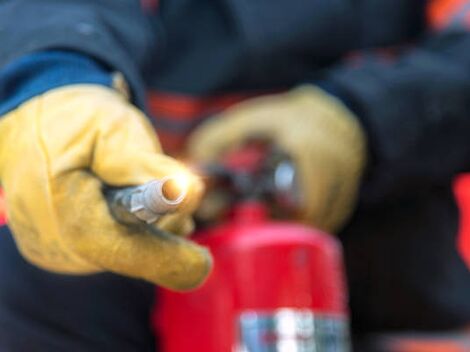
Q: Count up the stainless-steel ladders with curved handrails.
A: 0